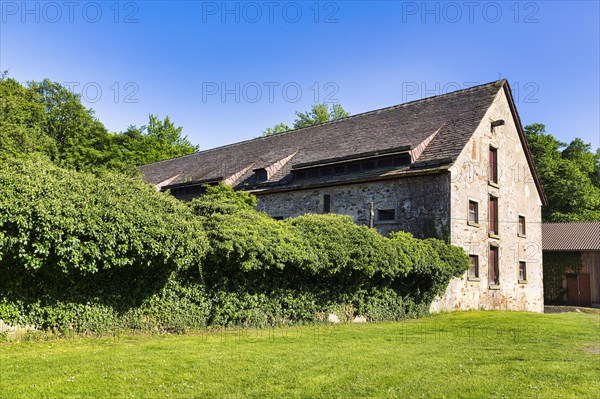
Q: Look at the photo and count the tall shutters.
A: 3